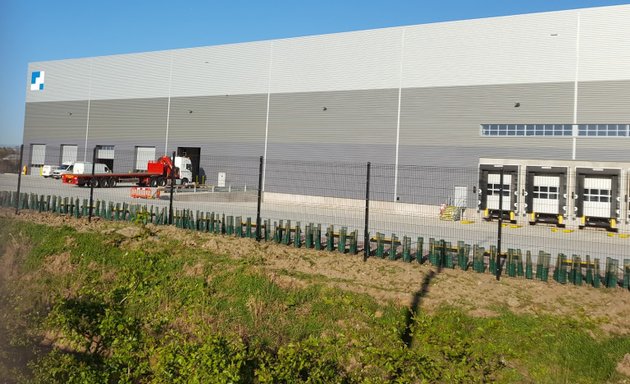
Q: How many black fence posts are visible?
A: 6